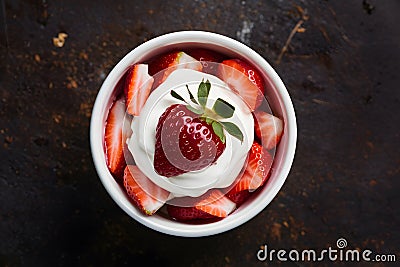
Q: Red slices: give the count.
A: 8